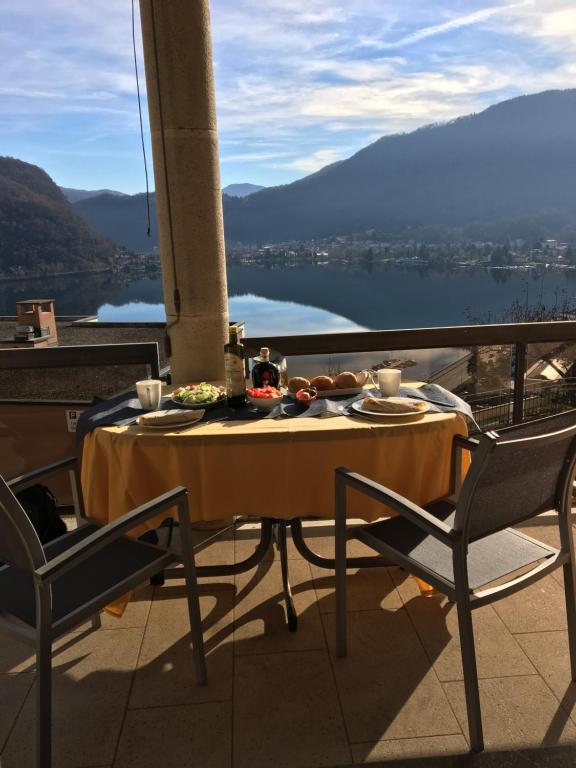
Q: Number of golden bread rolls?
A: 3